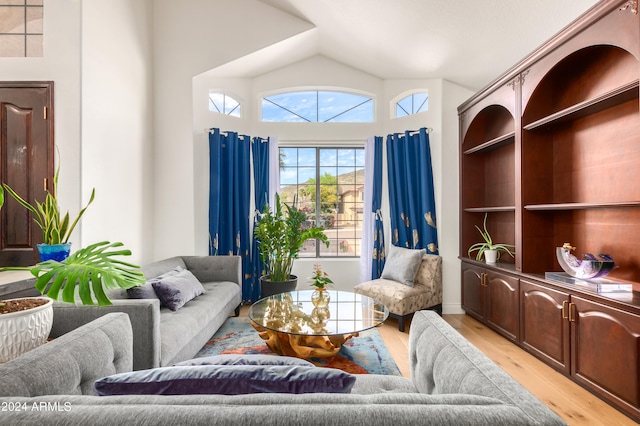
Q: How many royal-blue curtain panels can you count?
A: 4